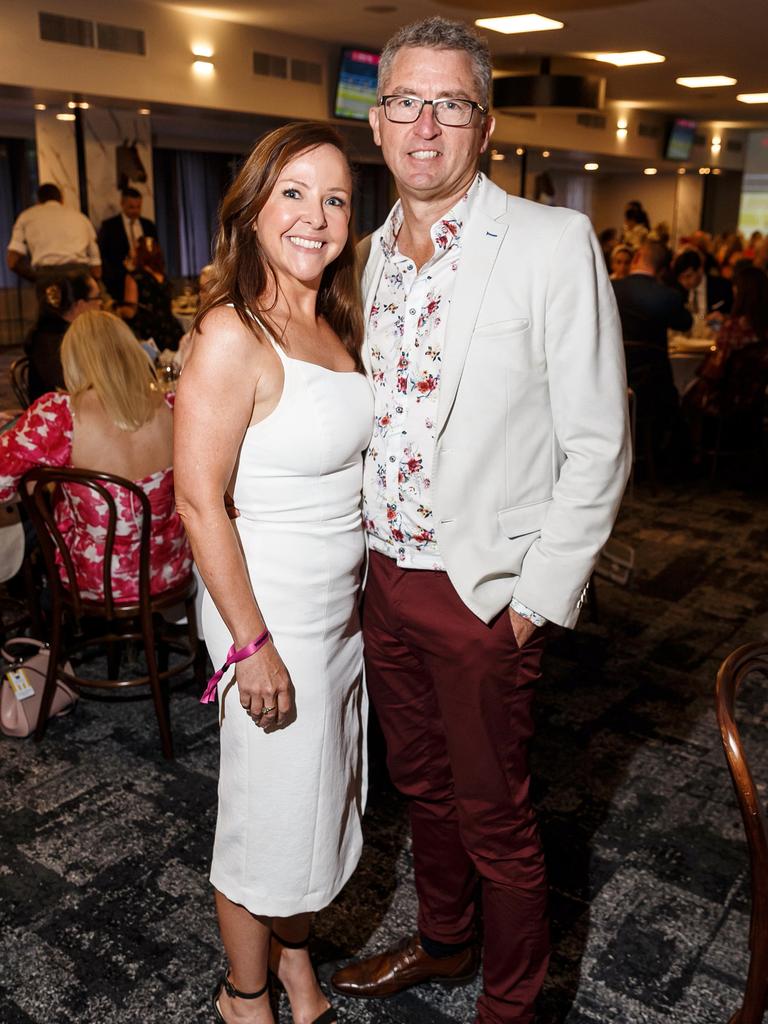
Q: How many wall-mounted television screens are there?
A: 2